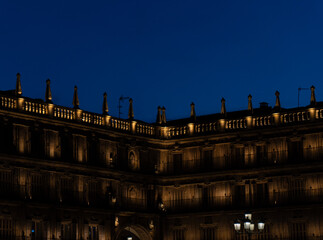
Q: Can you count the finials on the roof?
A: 12